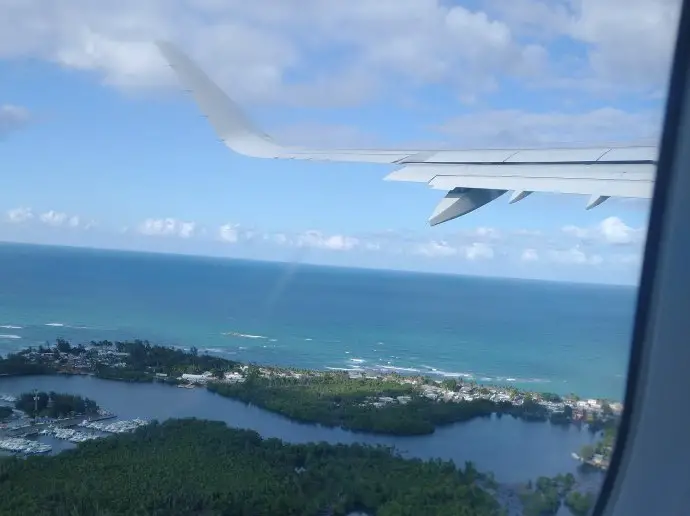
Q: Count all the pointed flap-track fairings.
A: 3